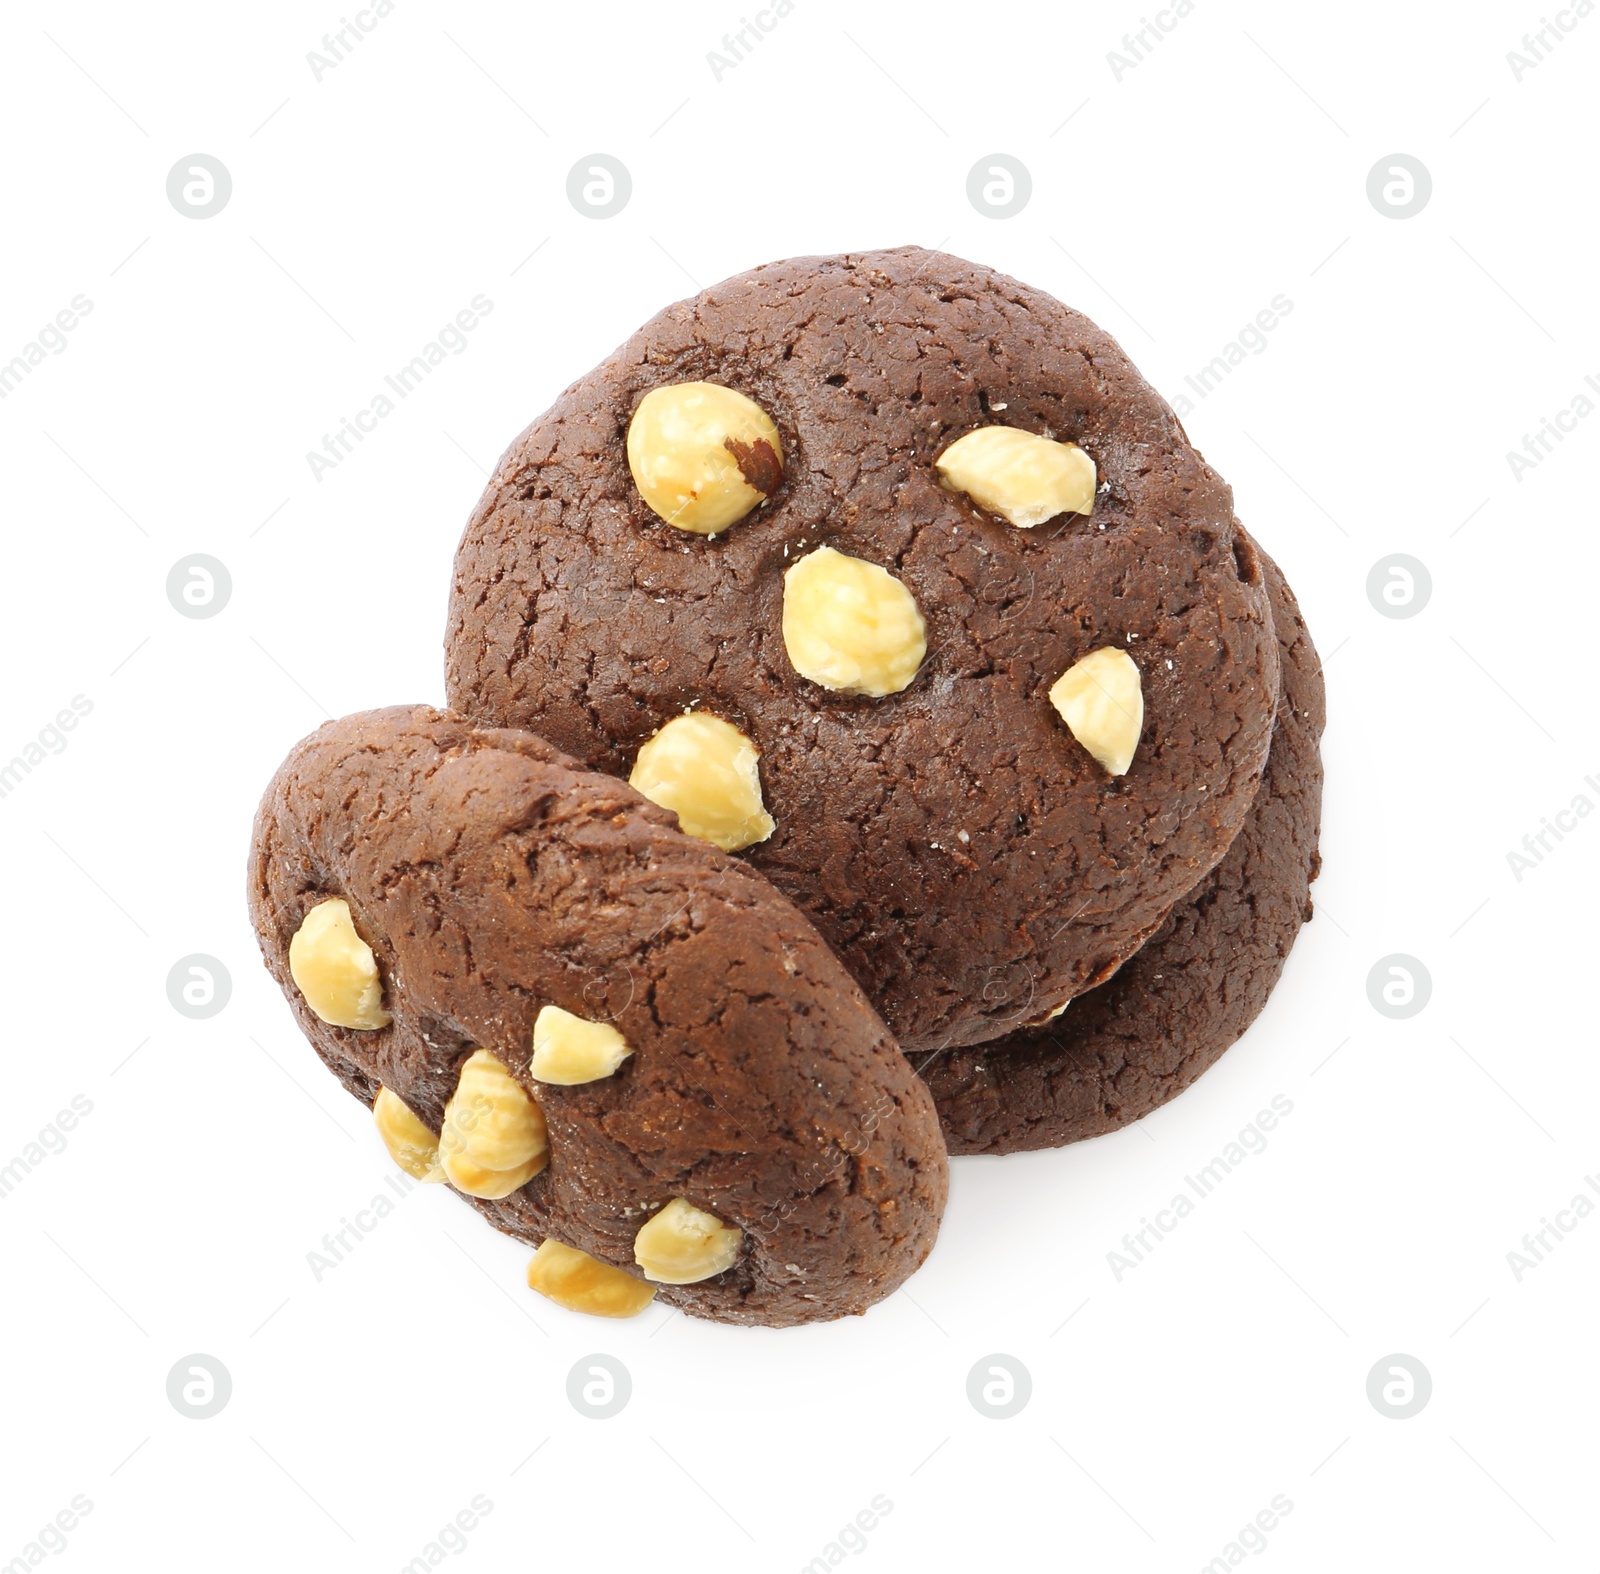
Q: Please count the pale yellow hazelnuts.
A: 11